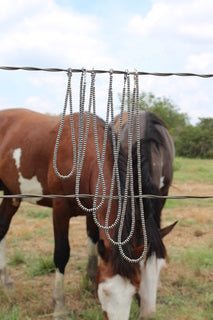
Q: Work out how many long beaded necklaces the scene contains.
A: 6